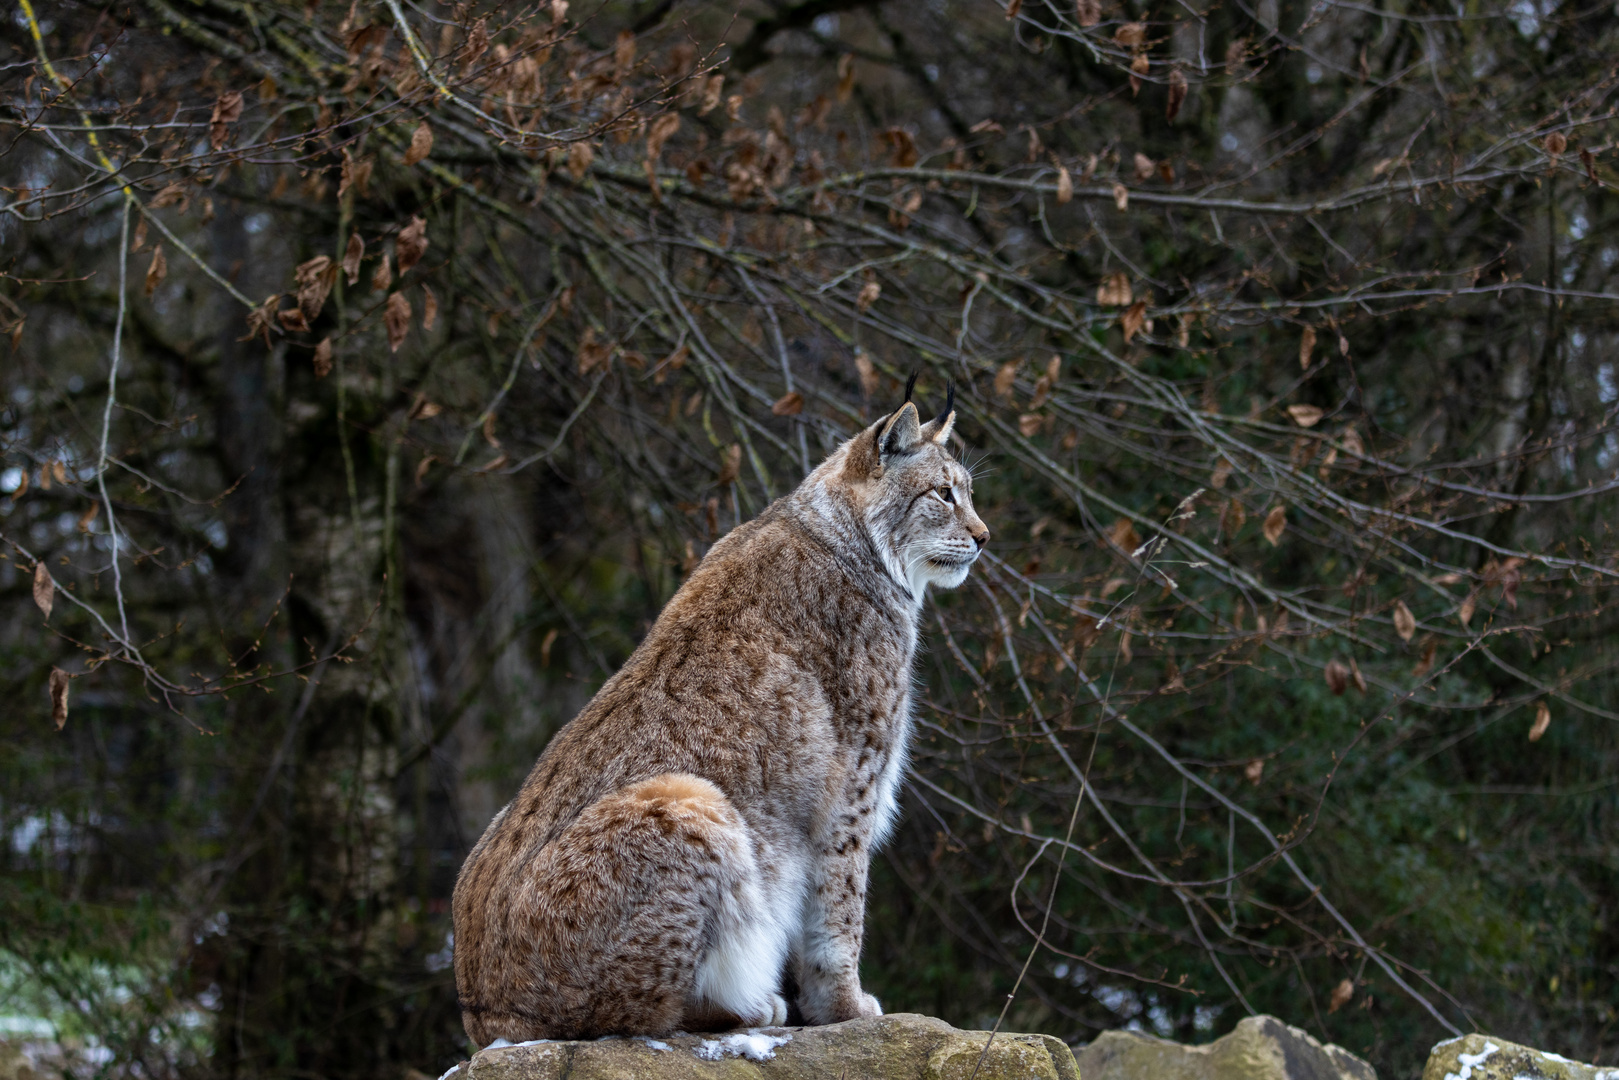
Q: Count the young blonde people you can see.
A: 0